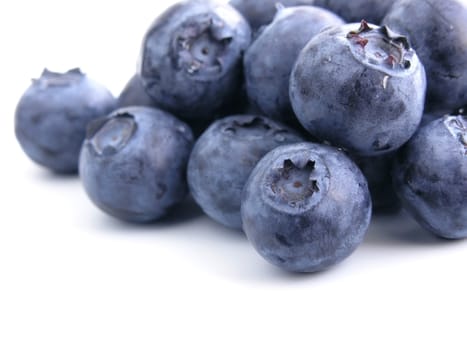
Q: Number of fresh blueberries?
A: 13